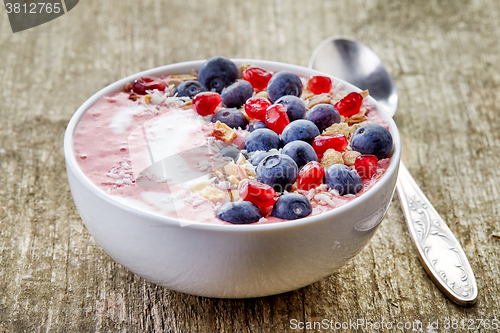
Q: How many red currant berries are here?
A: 11